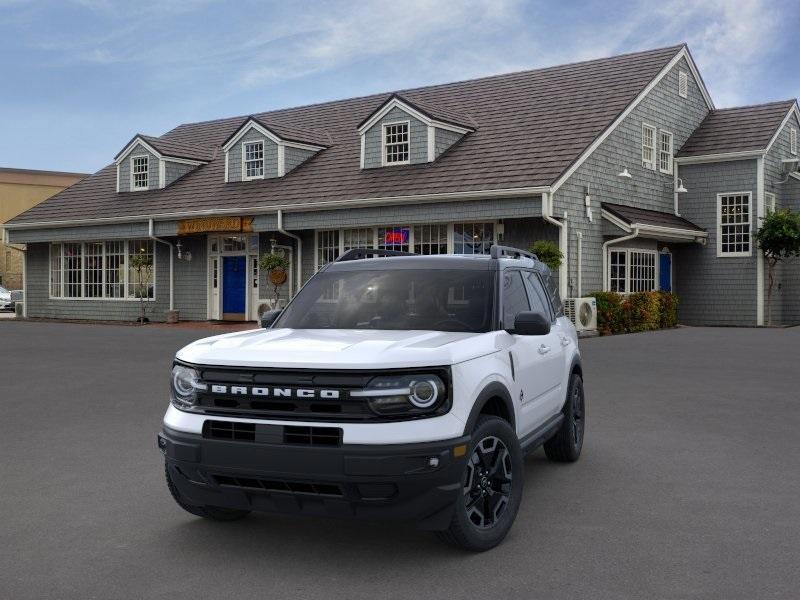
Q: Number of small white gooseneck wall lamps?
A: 2